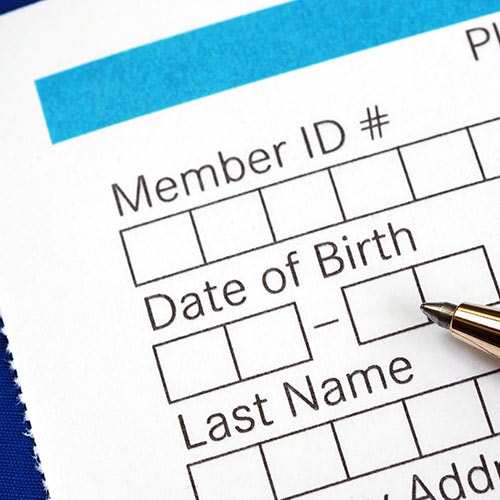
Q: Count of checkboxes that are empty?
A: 15